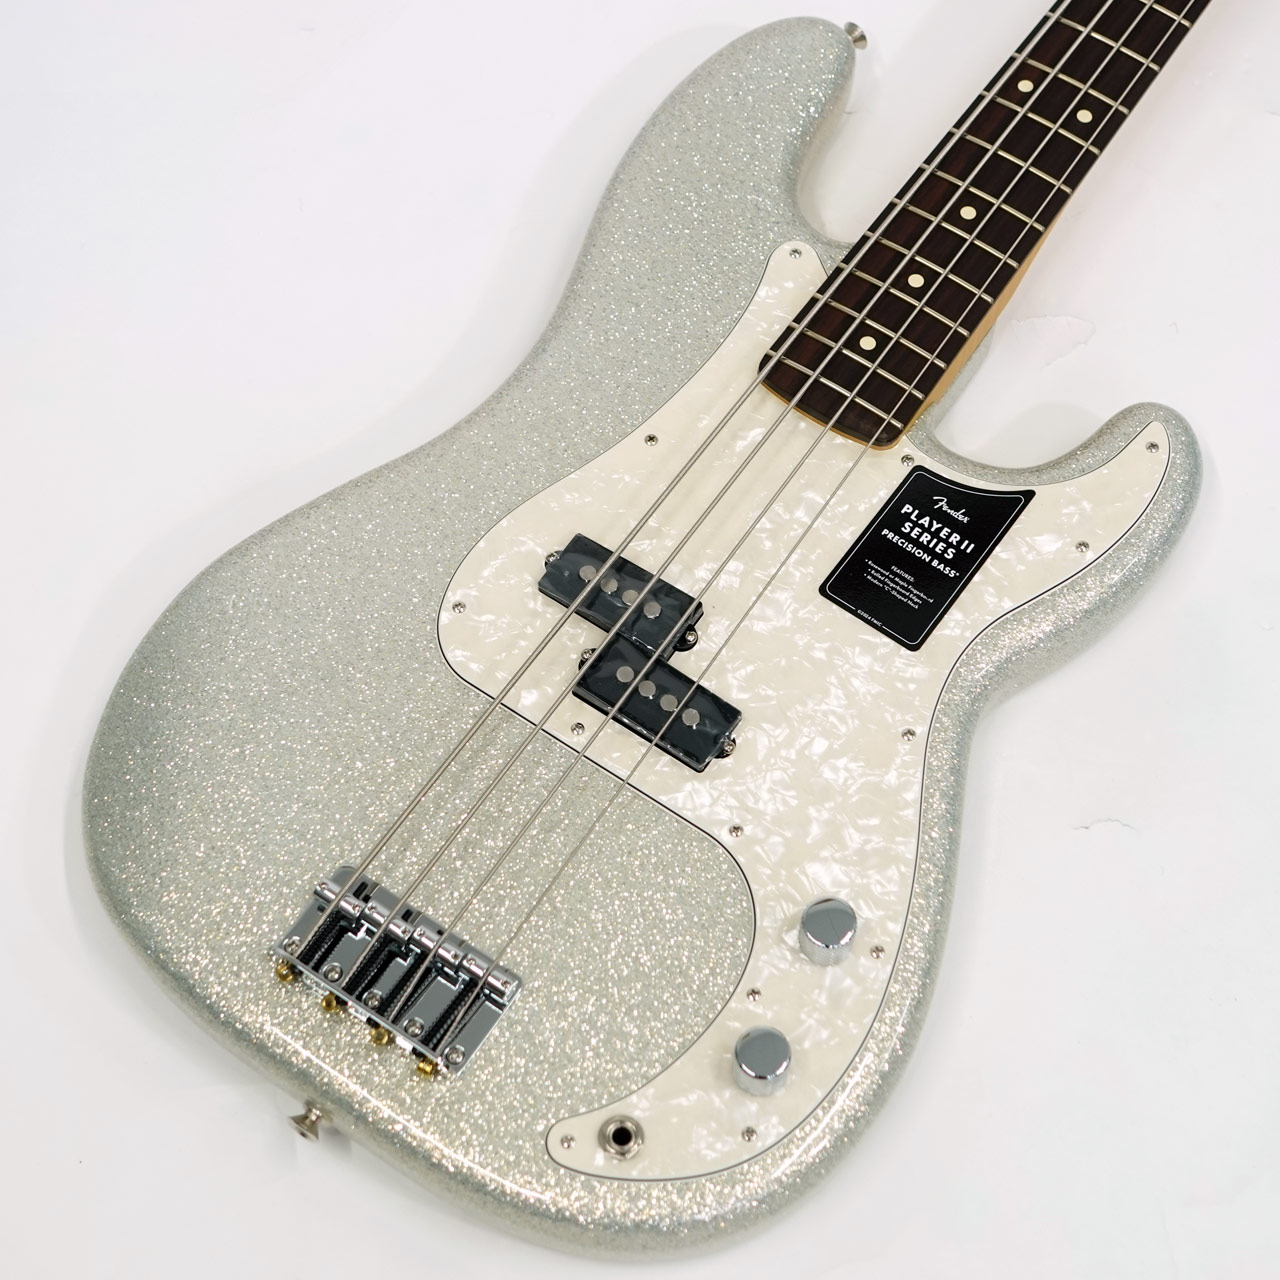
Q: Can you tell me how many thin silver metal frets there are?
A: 12